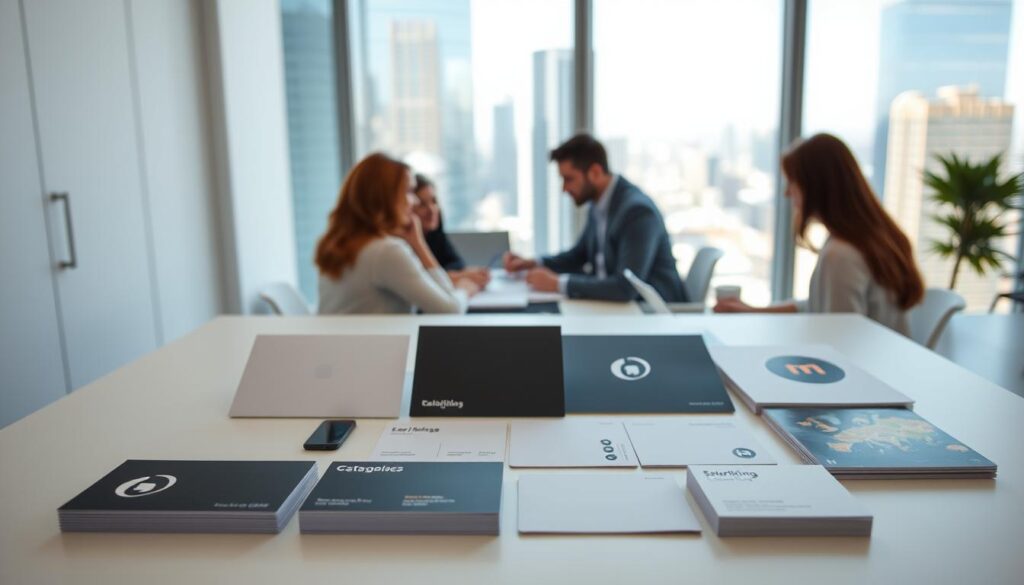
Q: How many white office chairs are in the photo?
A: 3